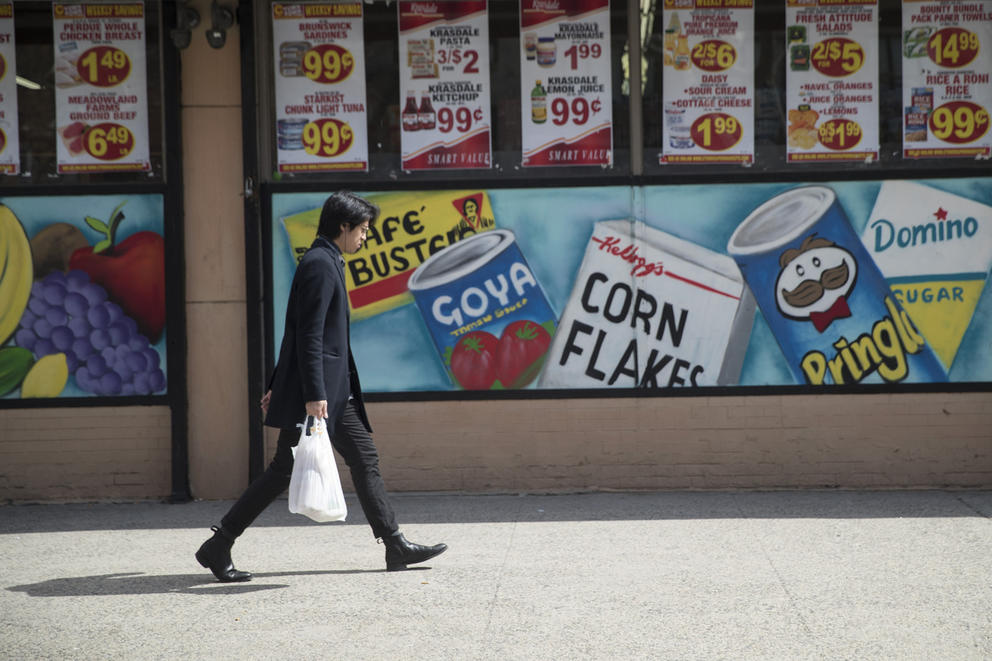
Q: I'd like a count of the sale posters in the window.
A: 8